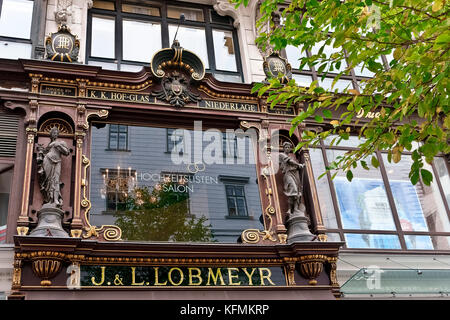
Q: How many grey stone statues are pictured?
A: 2